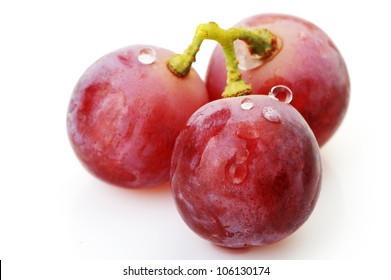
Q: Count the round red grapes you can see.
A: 3